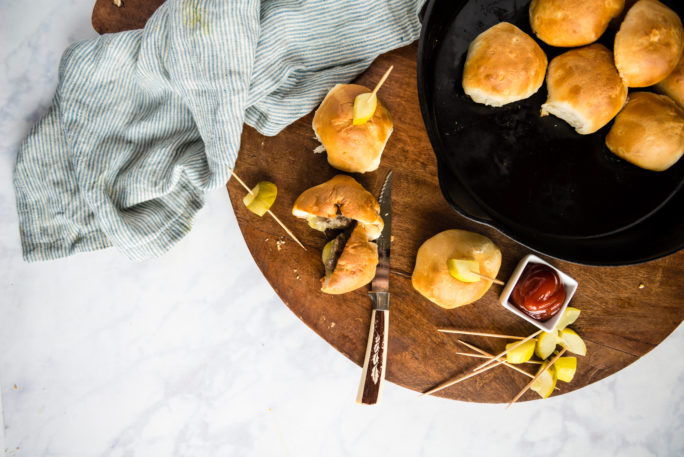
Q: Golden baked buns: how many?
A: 9